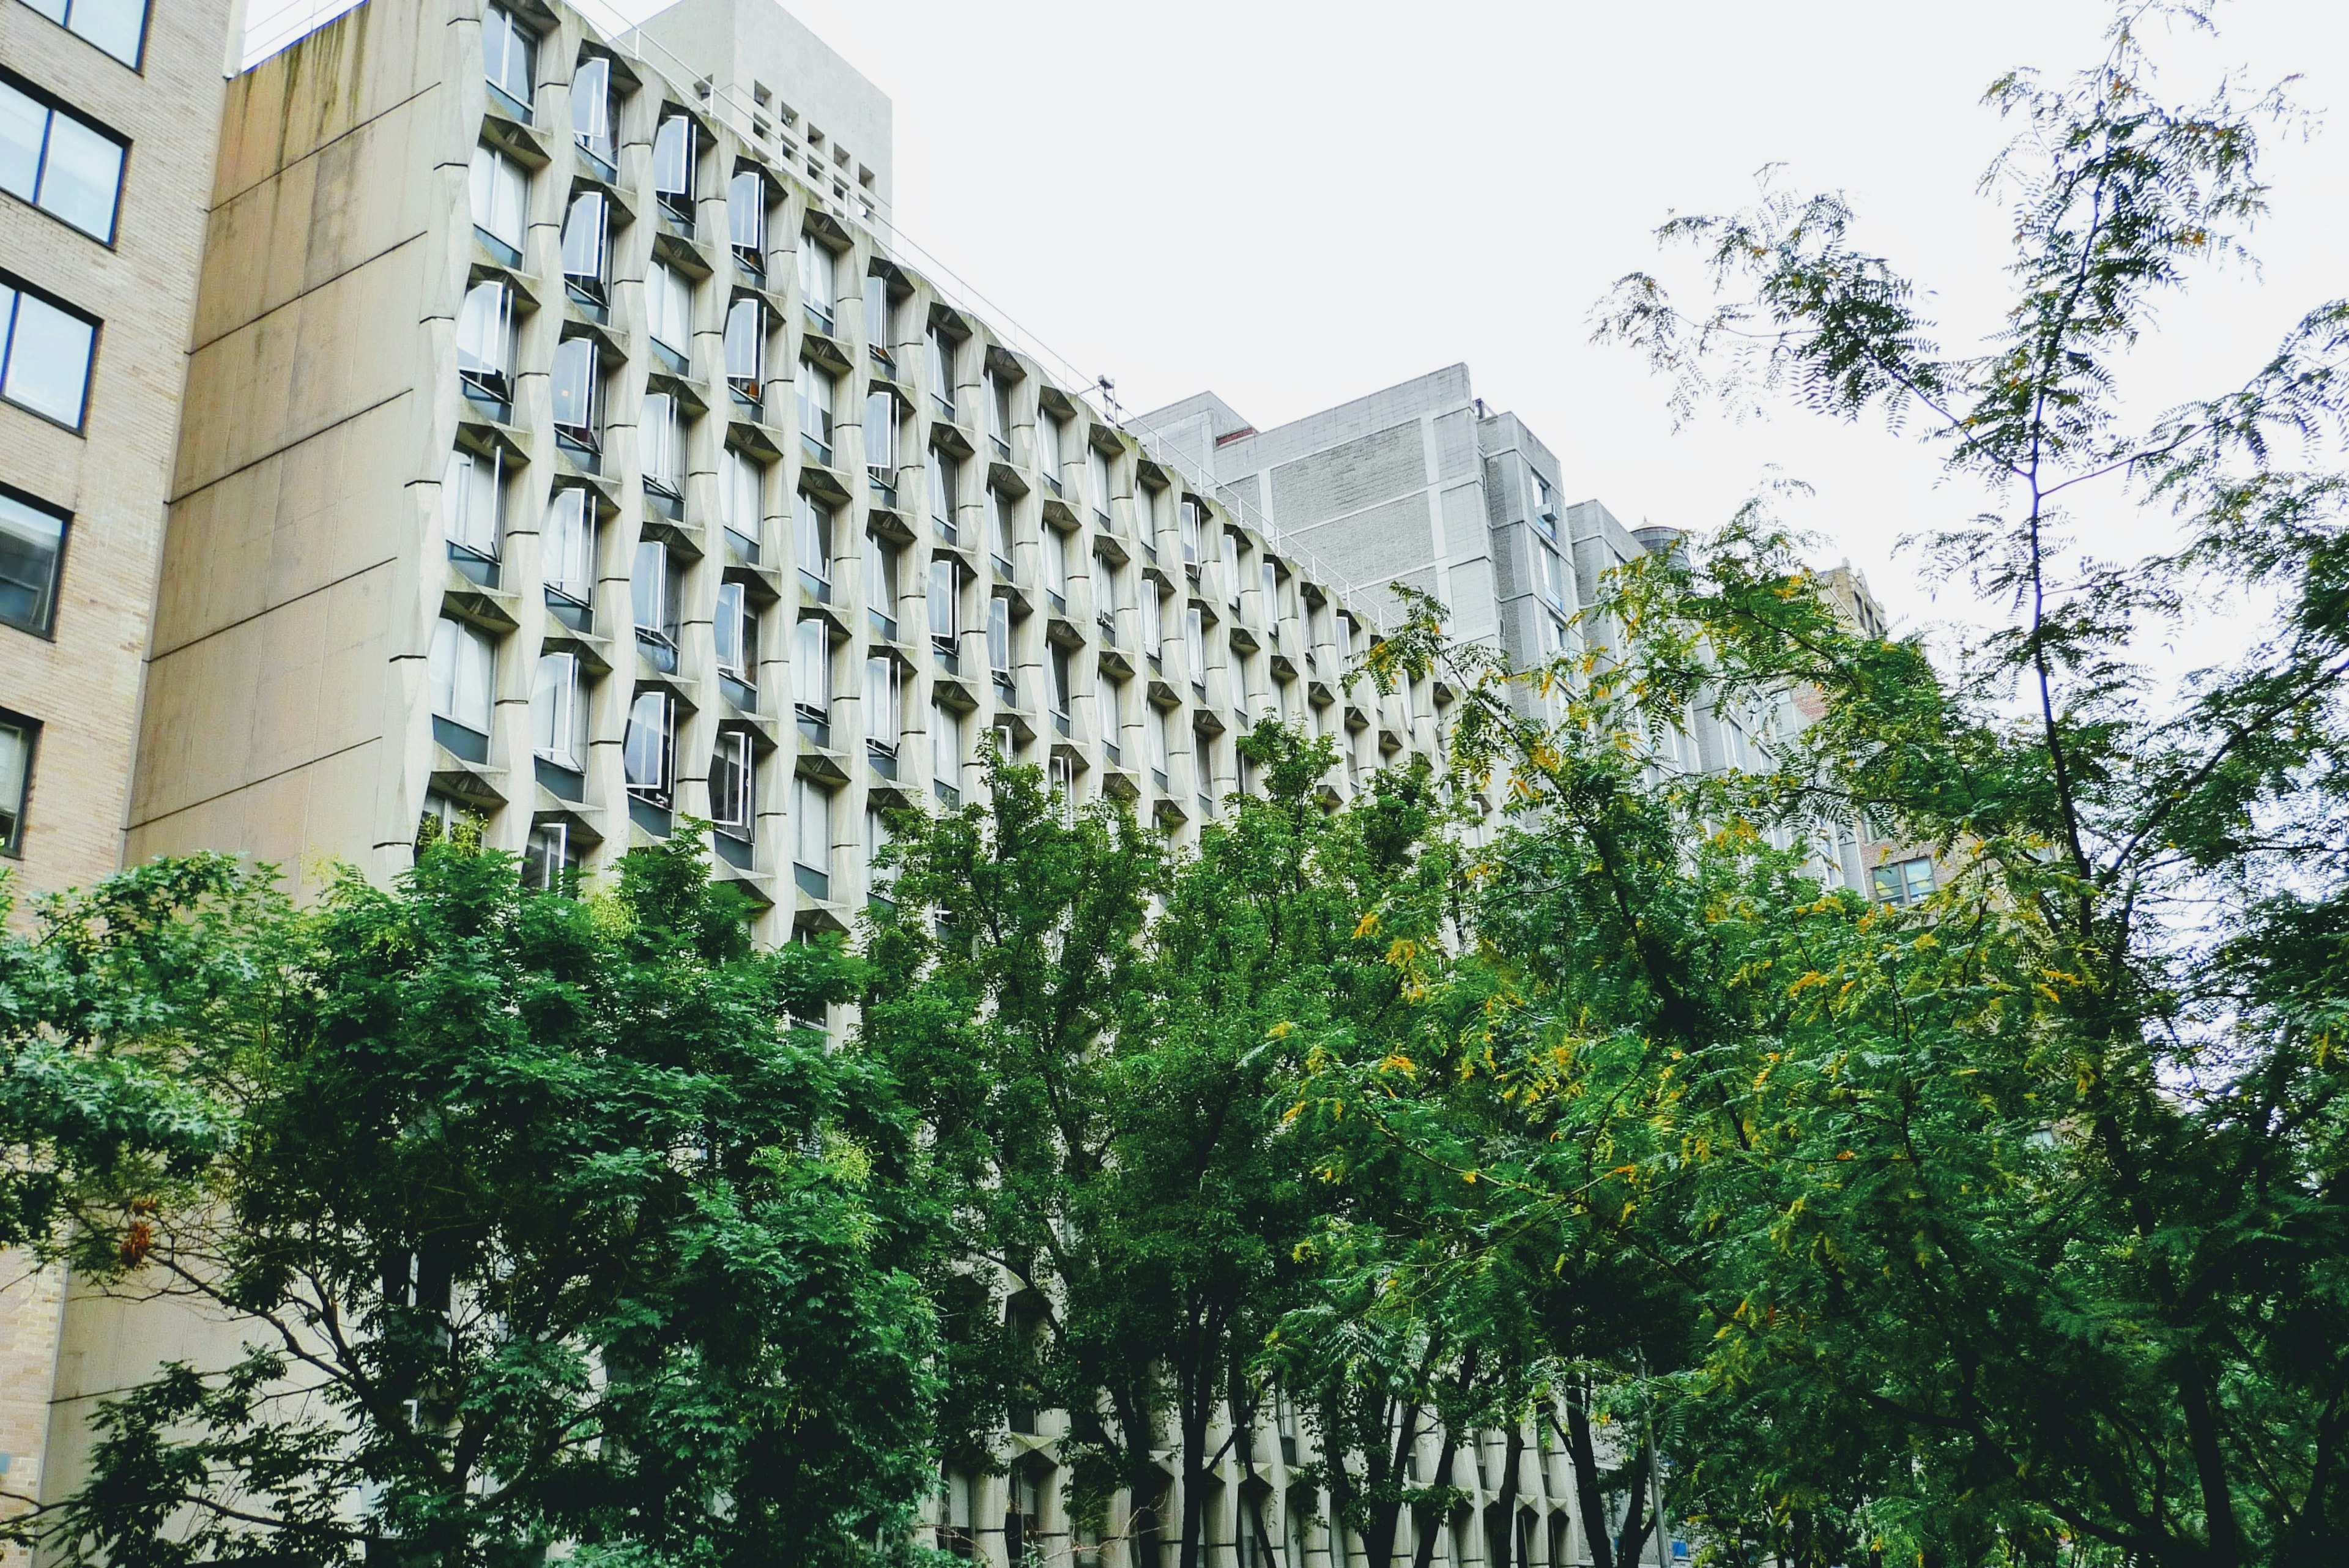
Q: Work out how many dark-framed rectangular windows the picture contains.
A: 5